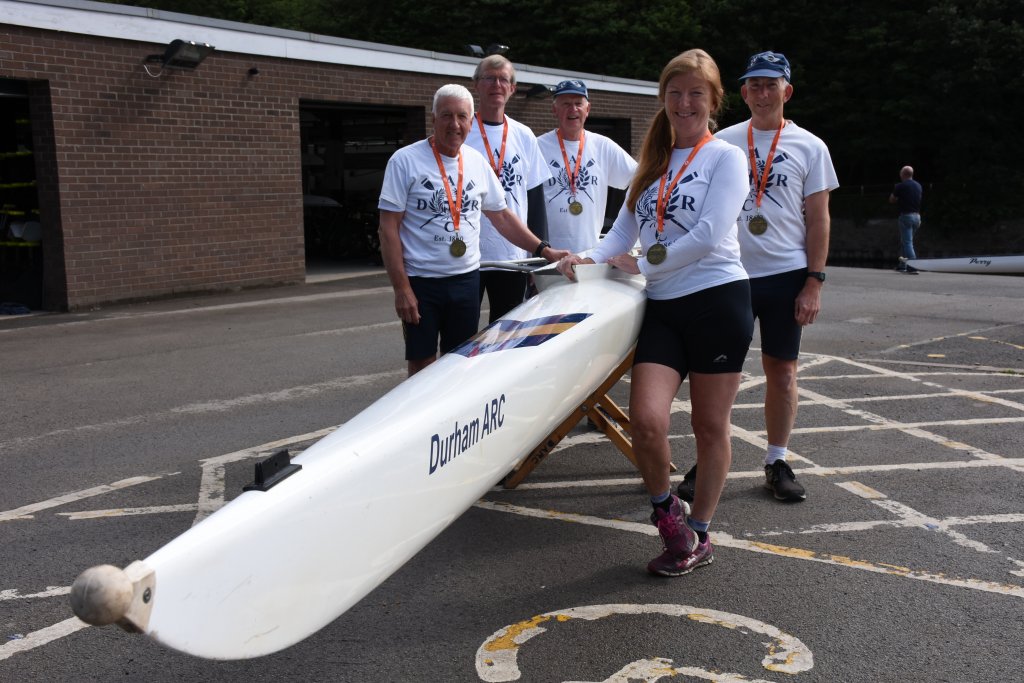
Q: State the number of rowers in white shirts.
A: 5